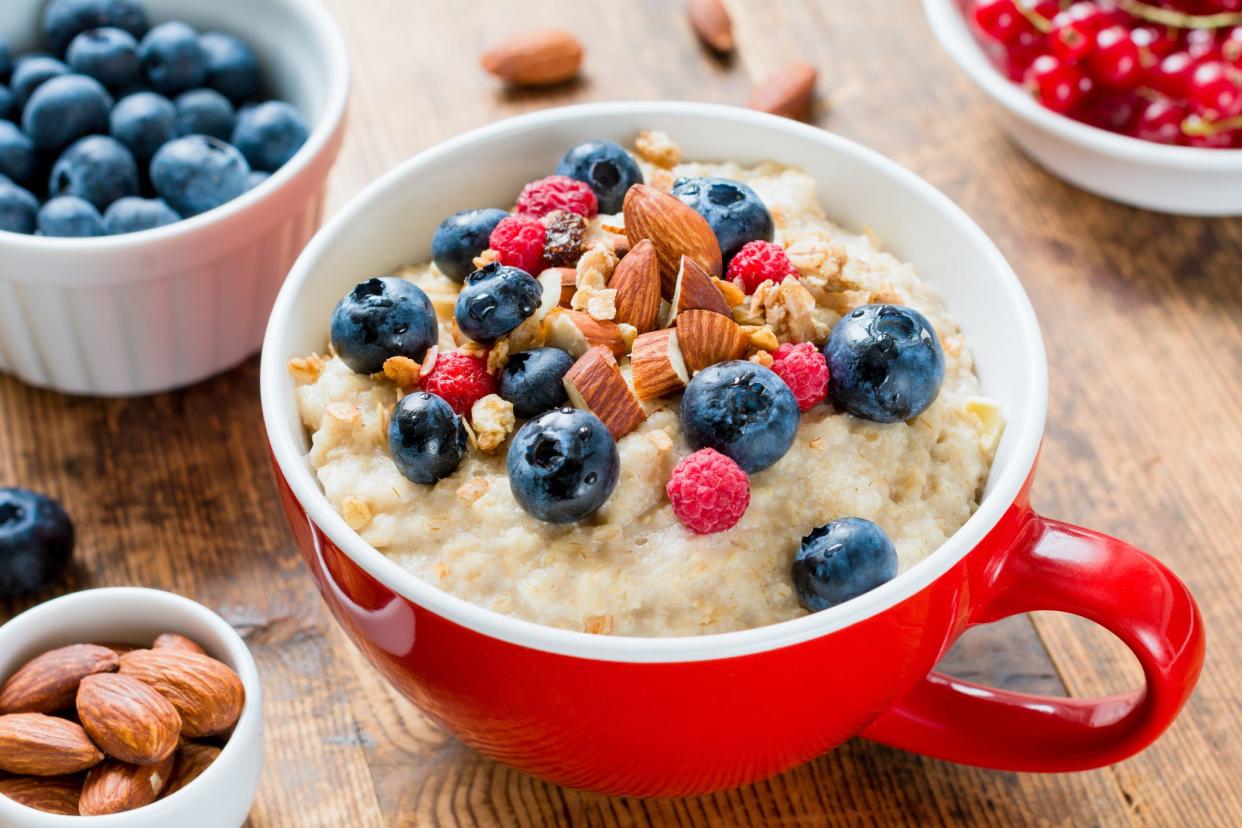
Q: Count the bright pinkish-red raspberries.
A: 6